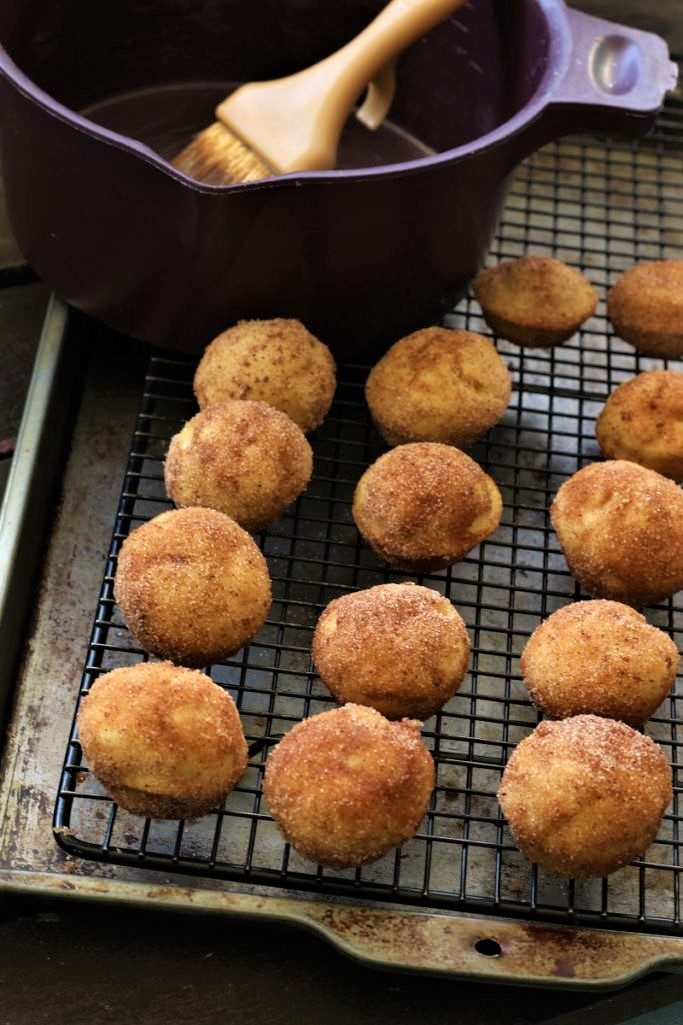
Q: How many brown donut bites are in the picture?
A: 14